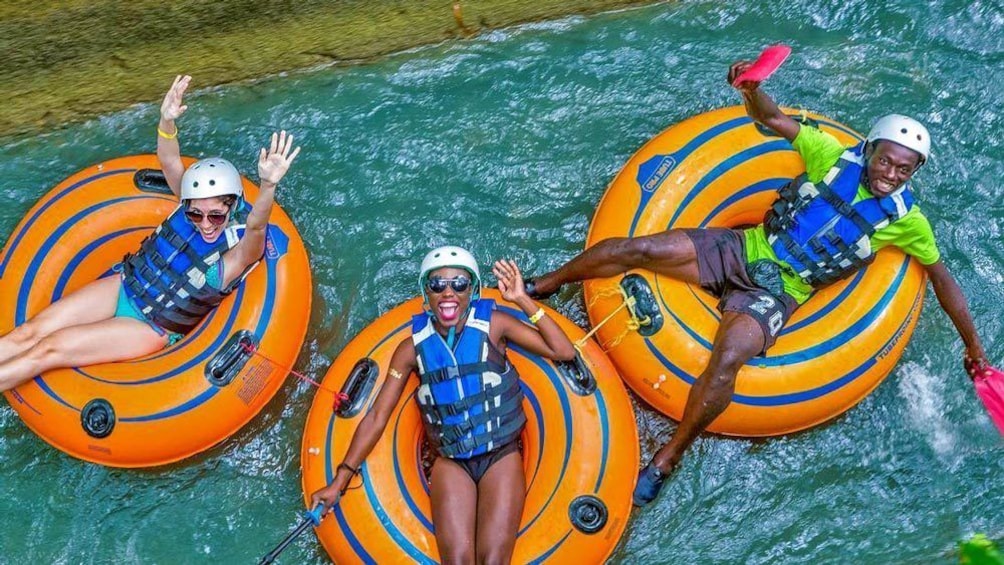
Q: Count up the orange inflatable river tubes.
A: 3